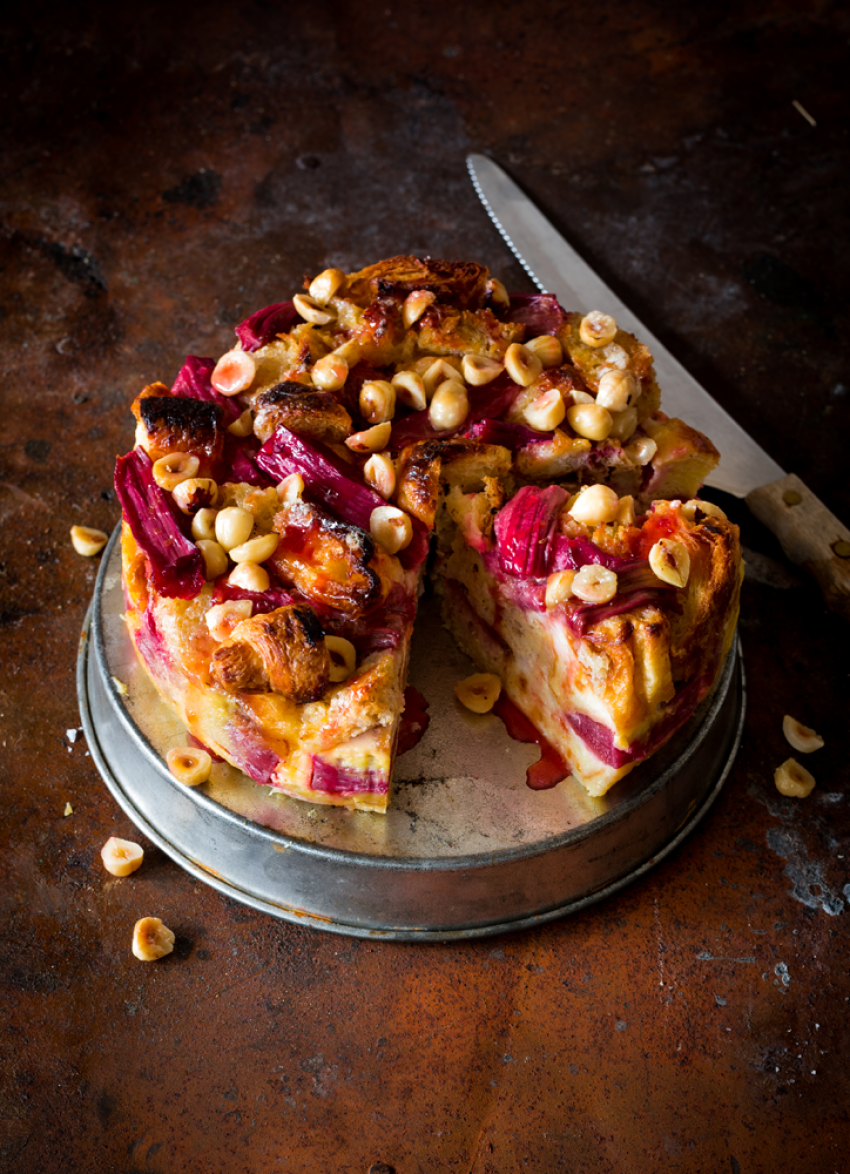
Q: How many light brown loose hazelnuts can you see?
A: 7